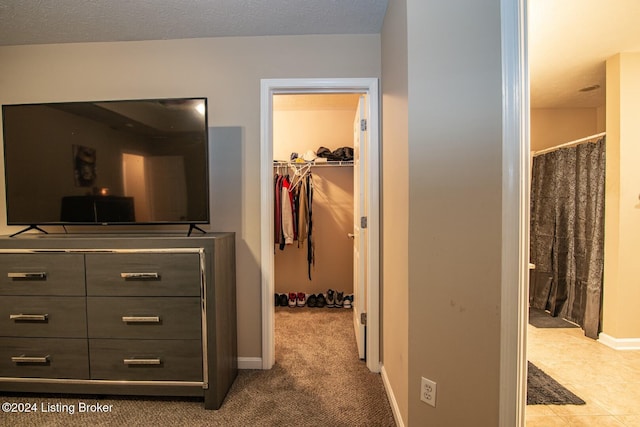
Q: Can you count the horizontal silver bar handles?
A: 6